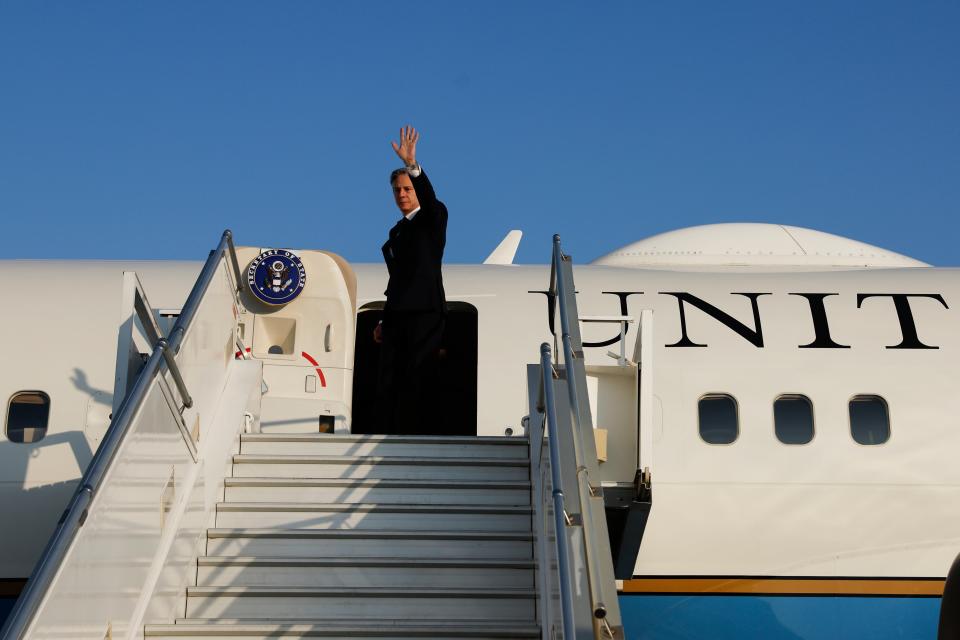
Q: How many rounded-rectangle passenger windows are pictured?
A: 4